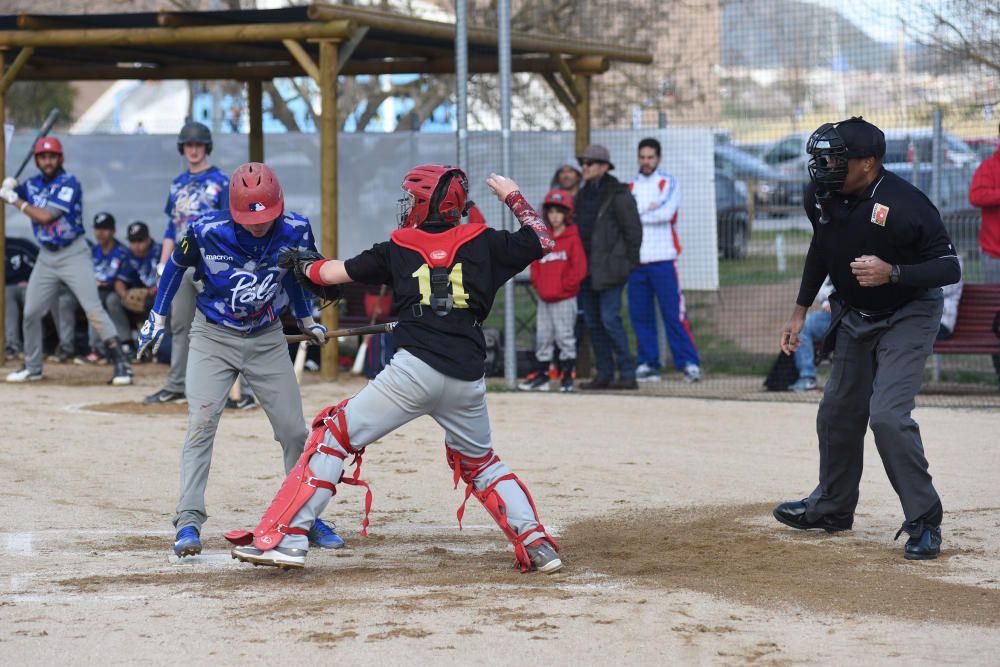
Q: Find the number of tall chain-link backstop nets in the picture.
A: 1